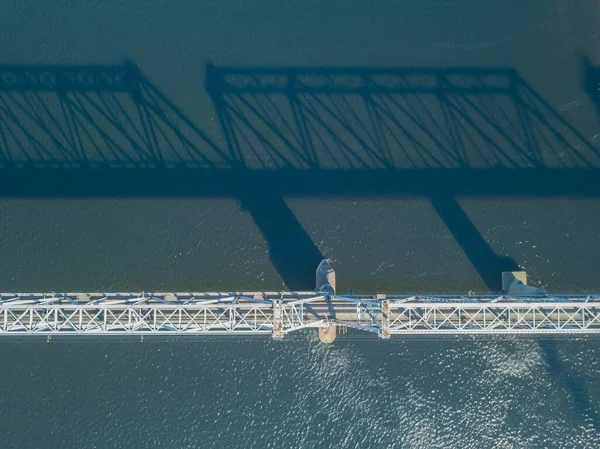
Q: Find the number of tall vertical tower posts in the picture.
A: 2